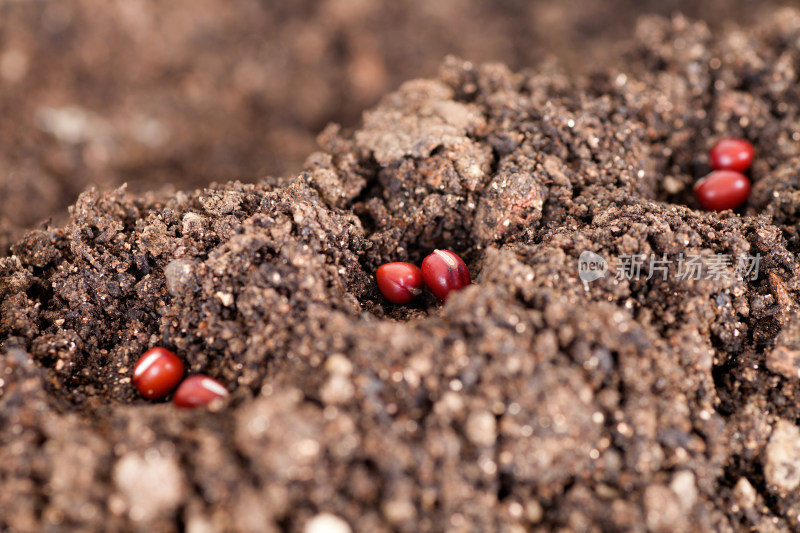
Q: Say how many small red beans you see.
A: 6